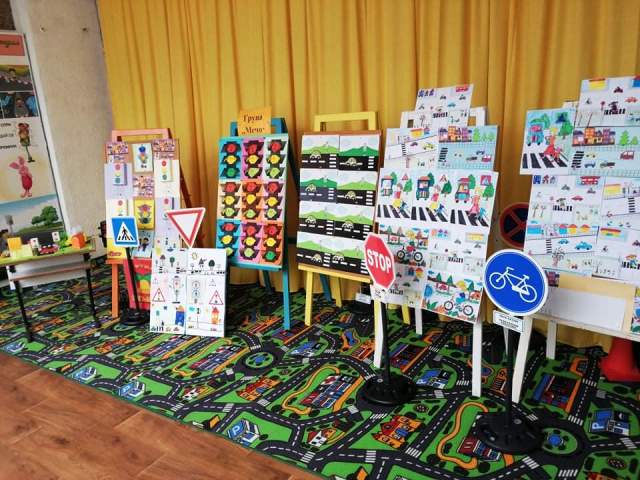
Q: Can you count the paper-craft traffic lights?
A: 9